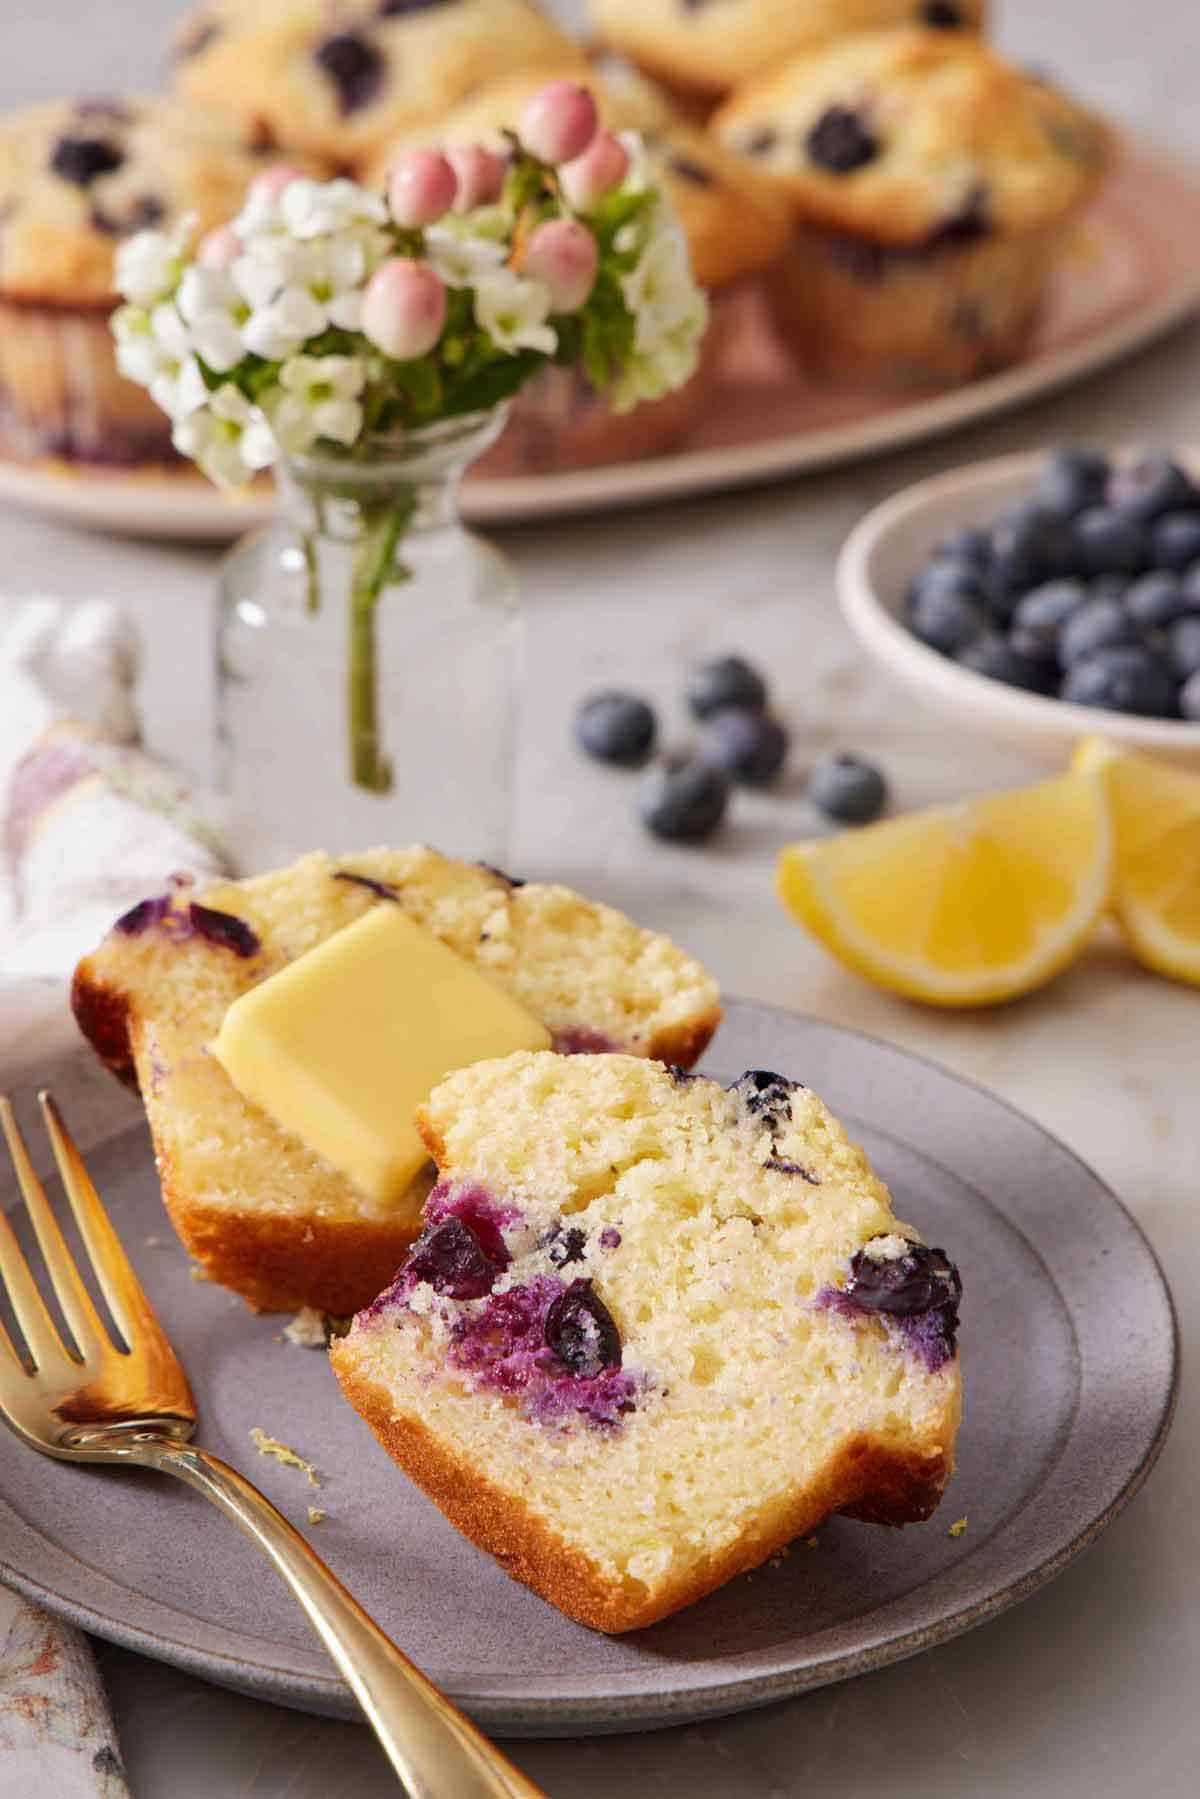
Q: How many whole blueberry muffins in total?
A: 5